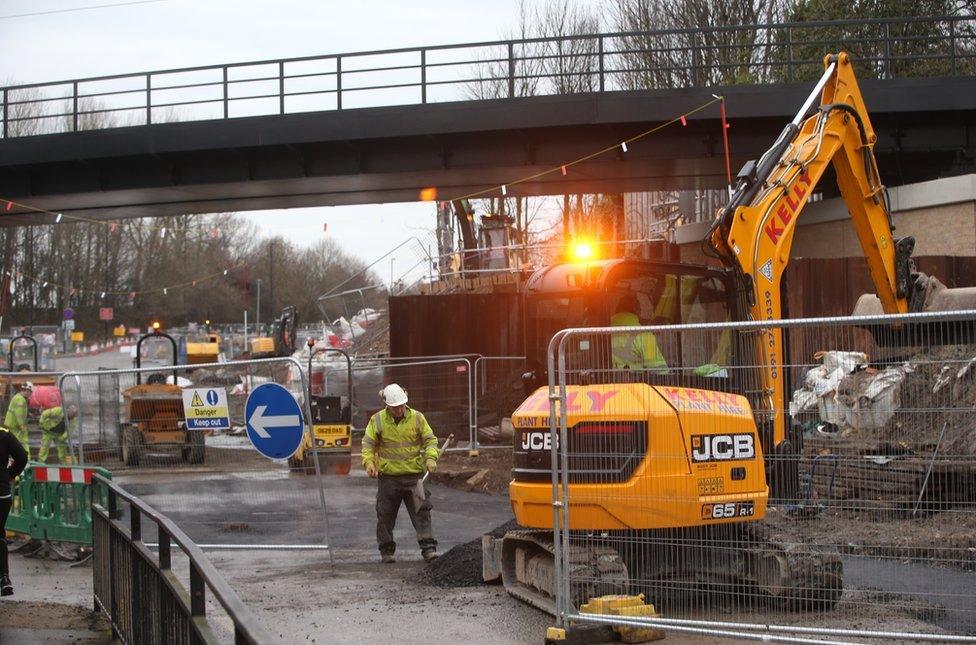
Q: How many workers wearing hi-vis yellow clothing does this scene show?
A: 4